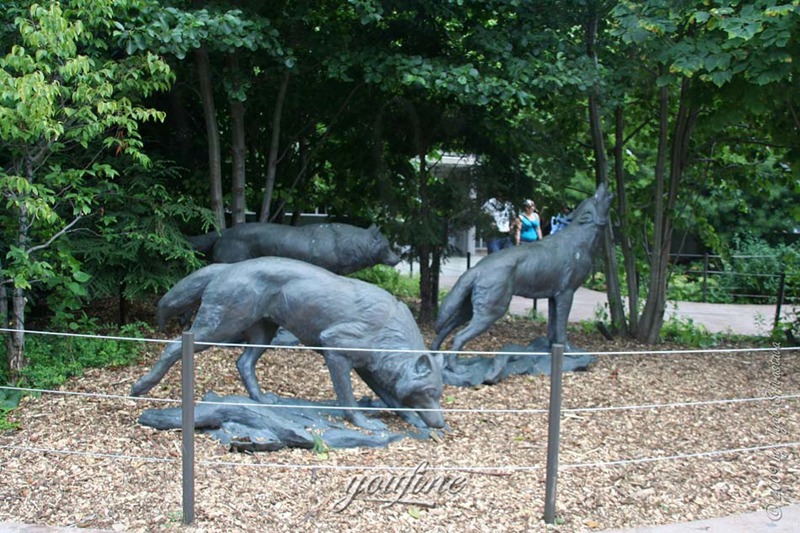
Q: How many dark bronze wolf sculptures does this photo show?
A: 3